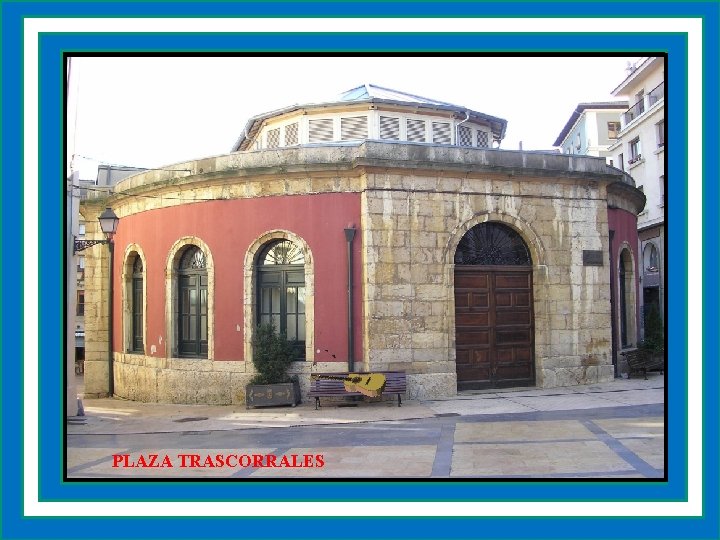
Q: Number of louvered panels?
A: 9